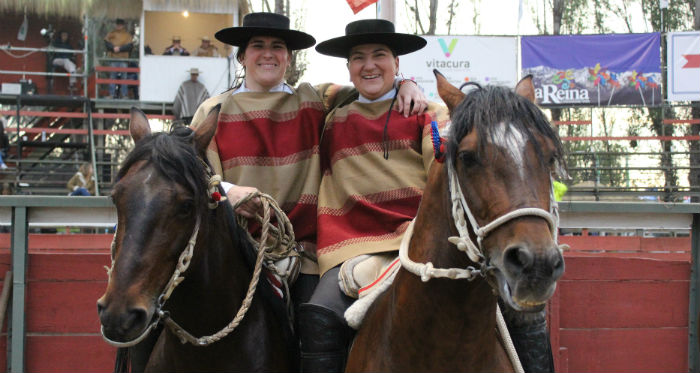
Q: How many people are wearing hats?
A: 6